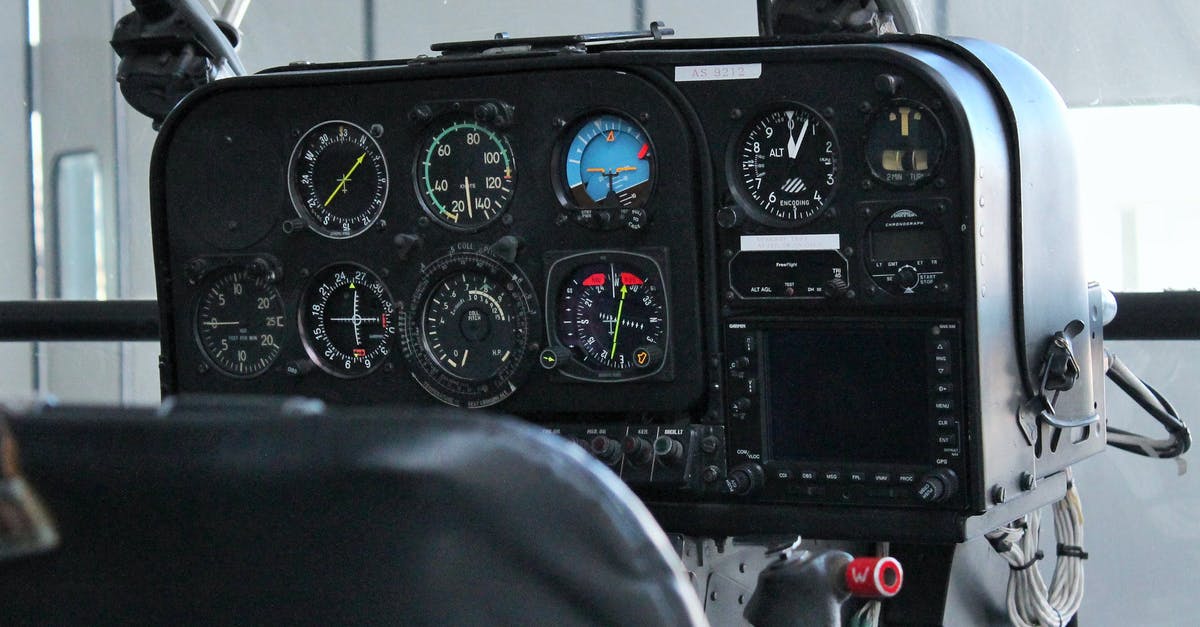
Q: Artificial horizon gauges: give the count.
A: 1